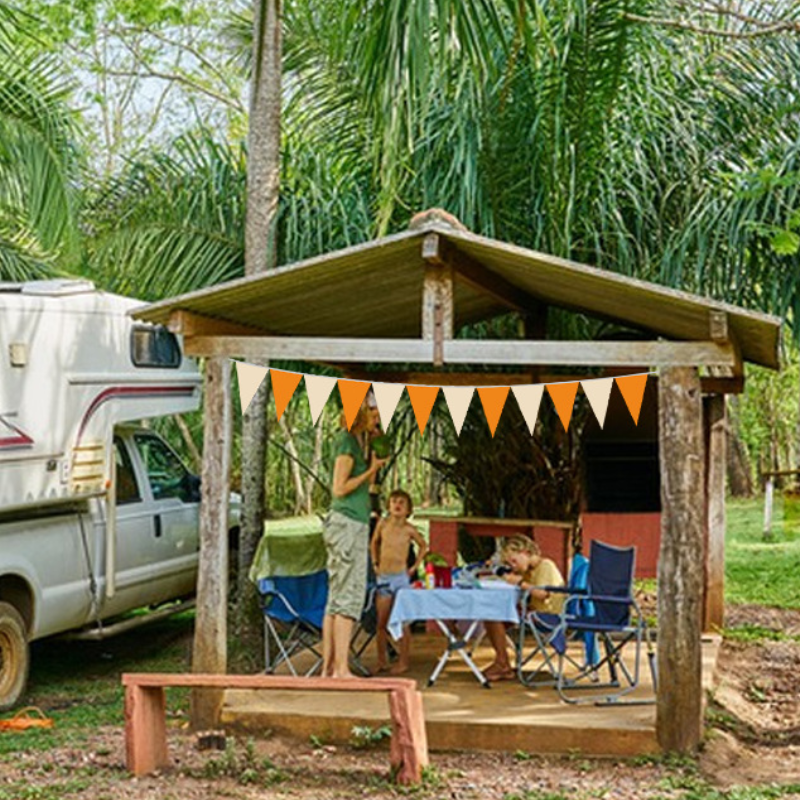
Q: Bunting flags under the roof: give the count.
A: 12